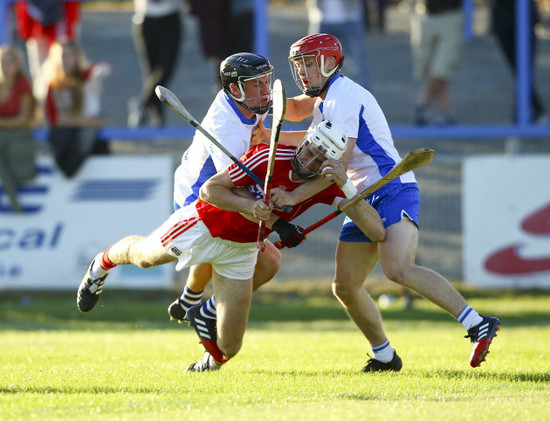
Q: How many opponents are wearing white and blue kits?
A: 2